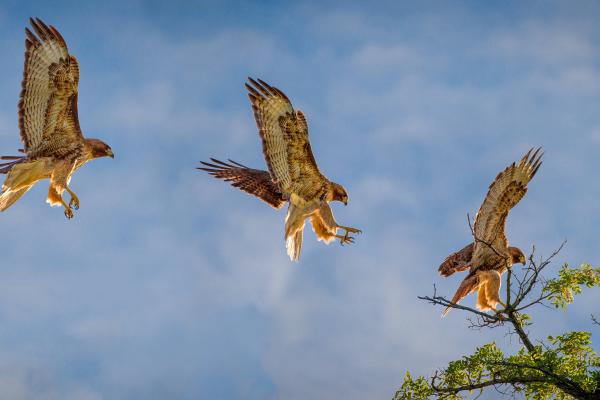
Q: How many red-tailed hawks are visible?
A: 3